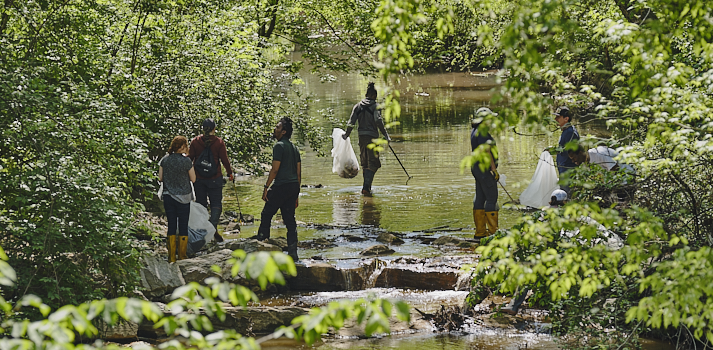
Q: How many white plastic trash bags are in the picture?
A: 3